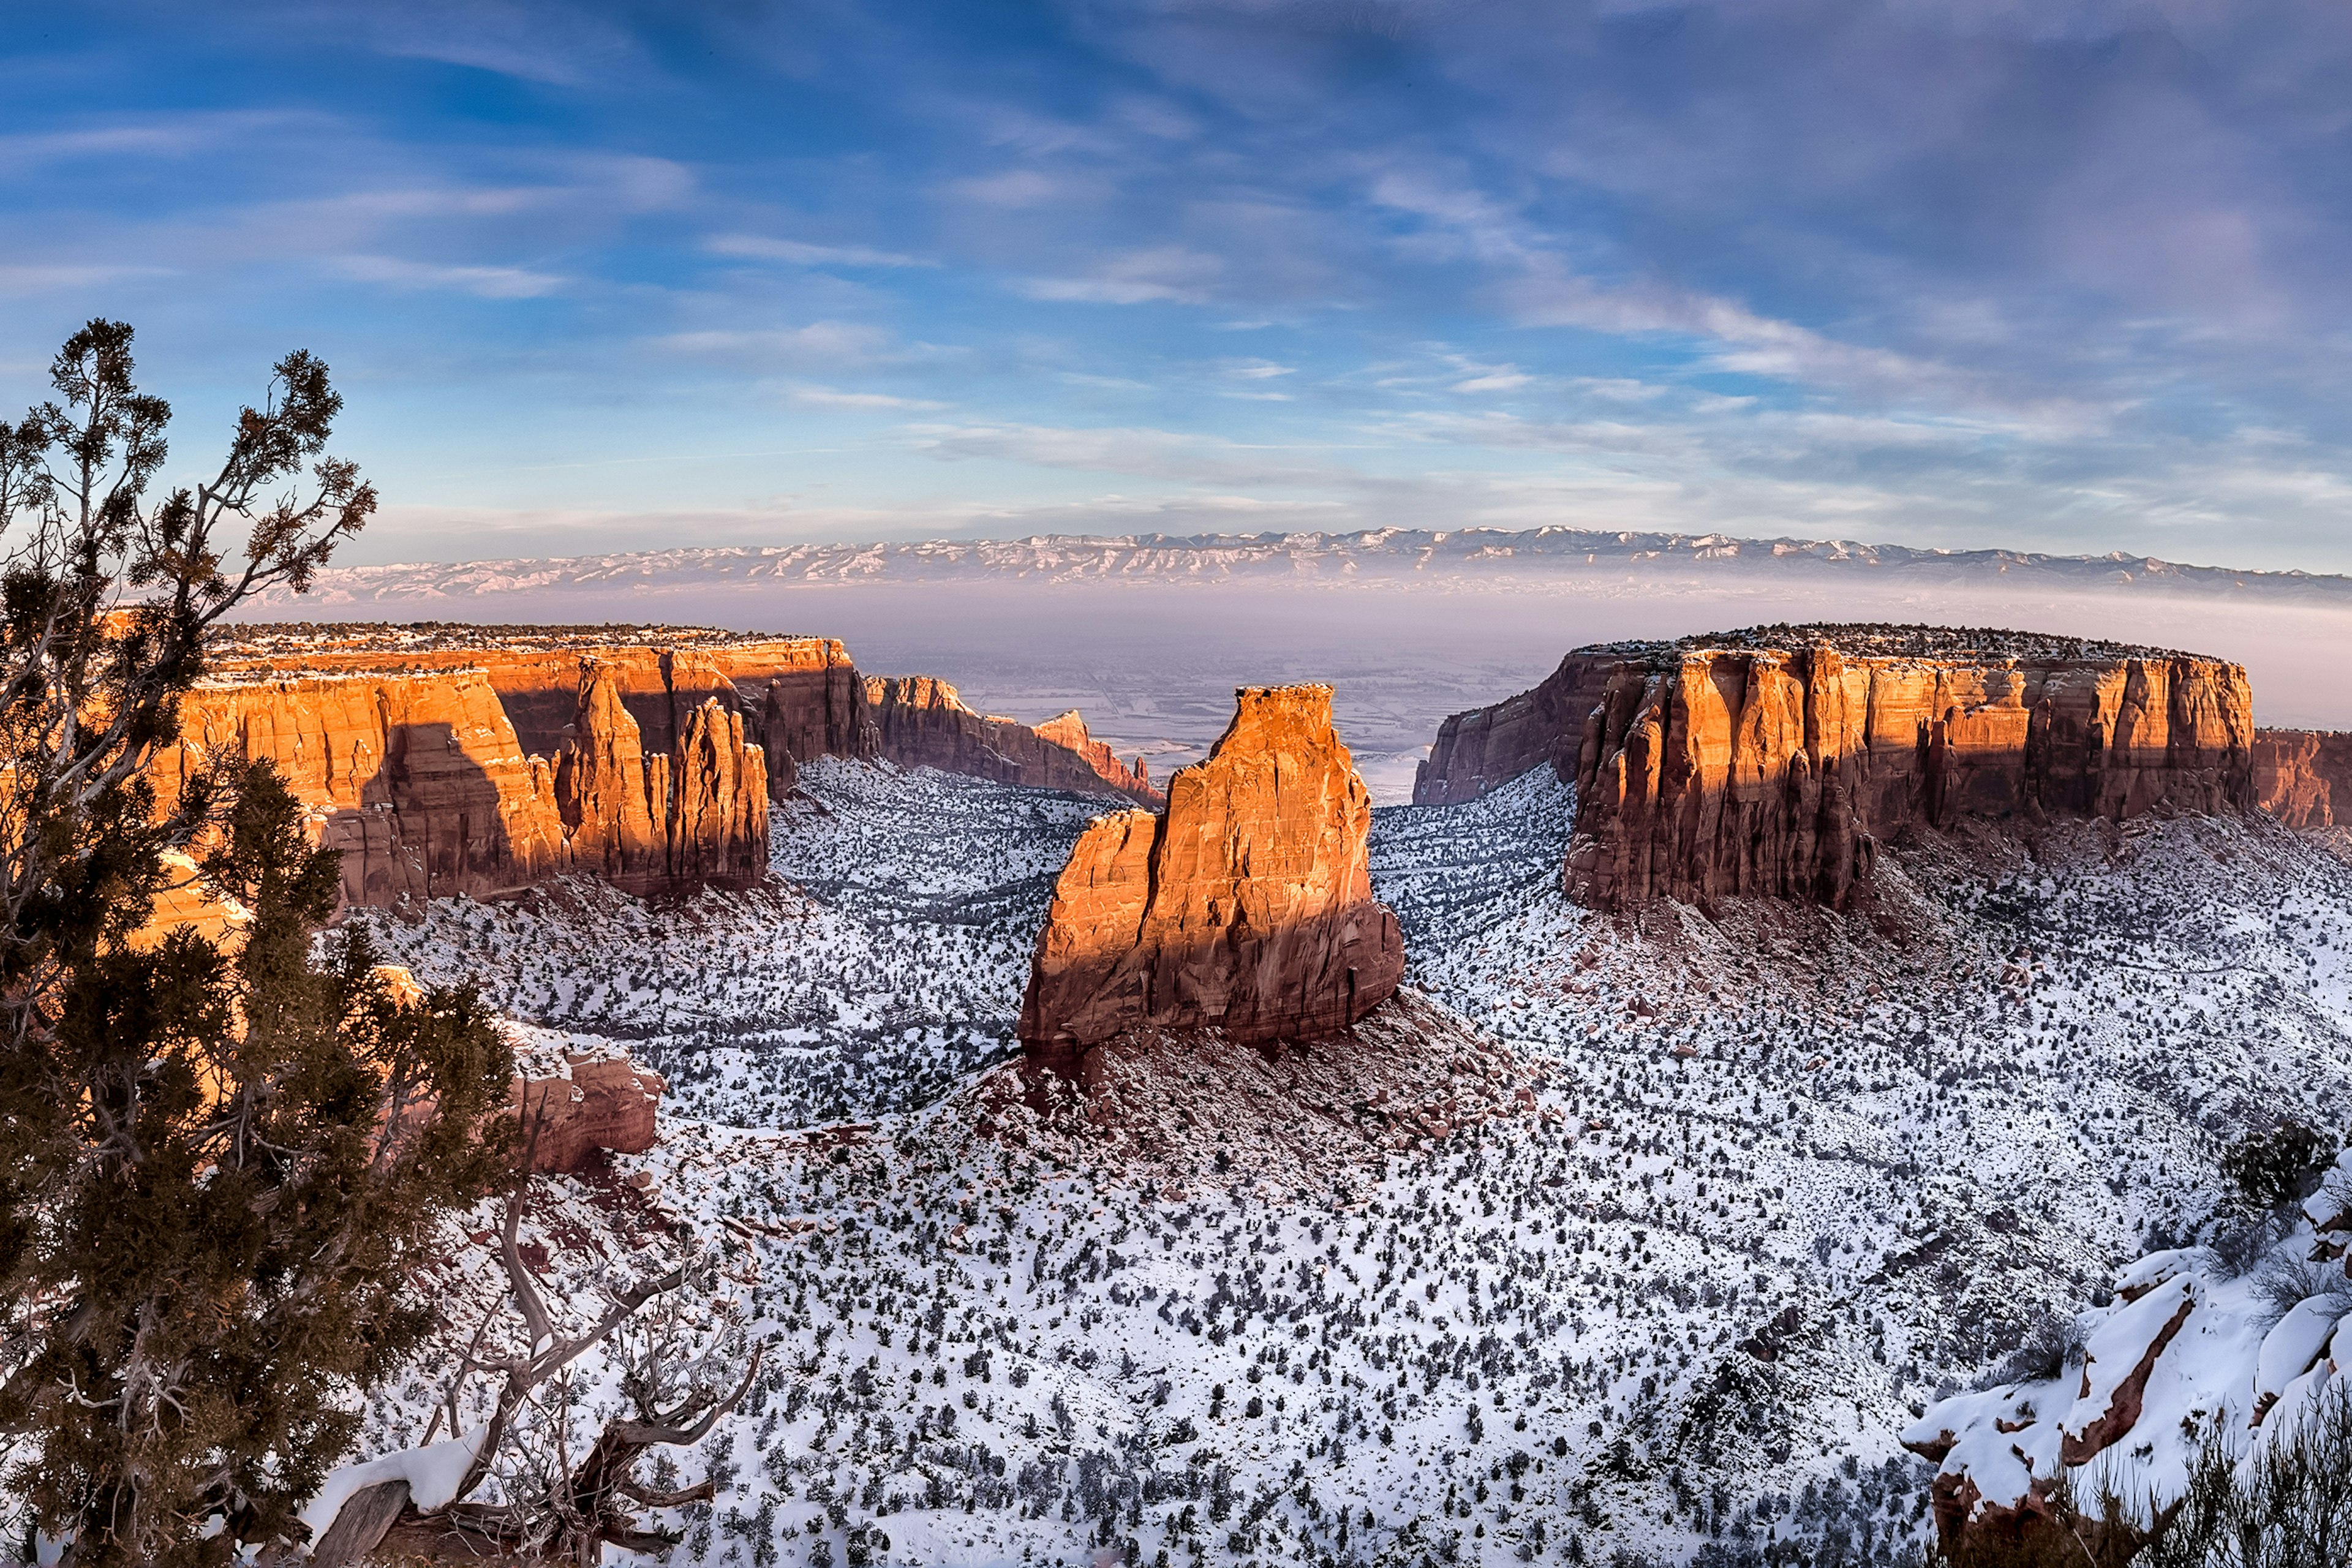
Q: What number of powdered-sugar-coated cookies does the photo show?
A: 0